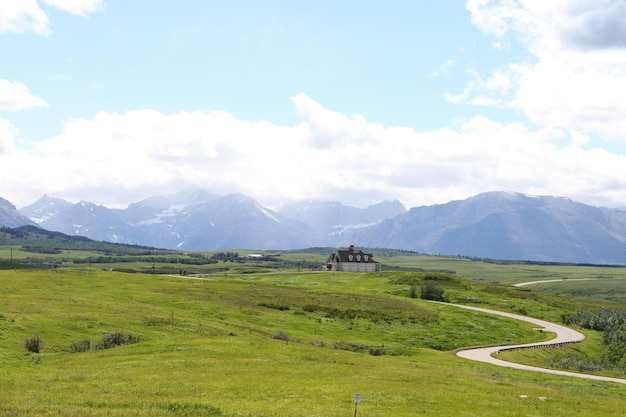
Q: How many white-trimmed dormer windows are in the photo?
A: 3